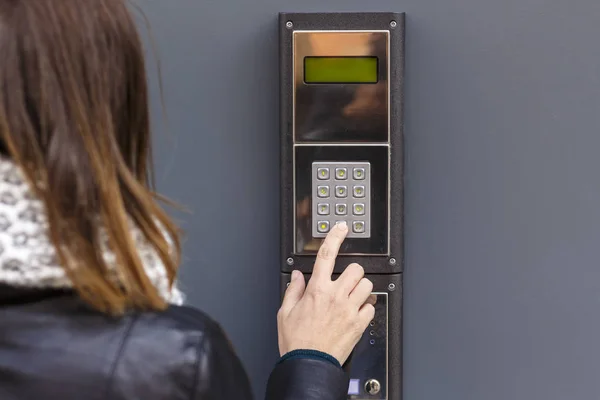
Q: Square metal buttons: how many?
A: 12